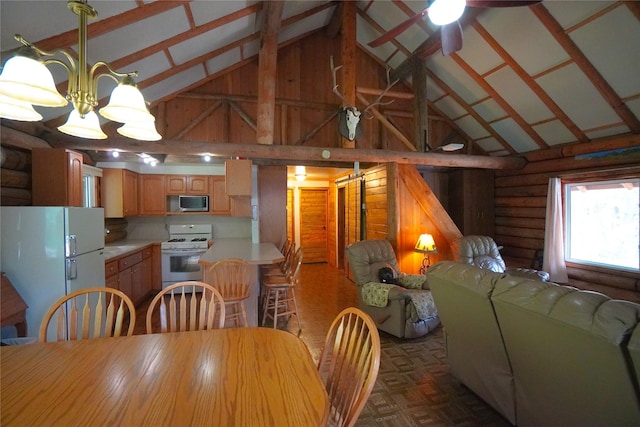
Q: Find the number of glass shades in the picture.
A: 5